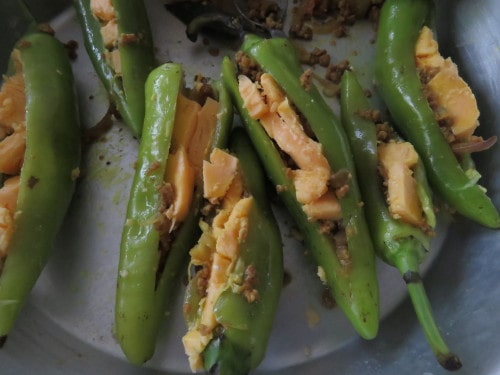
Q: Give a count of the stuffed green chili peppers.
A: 7